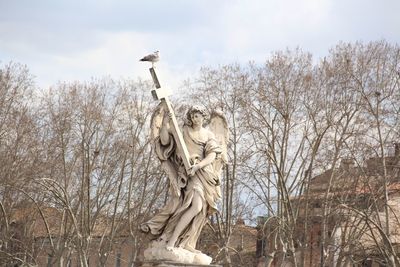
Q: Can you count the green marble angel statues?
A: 0